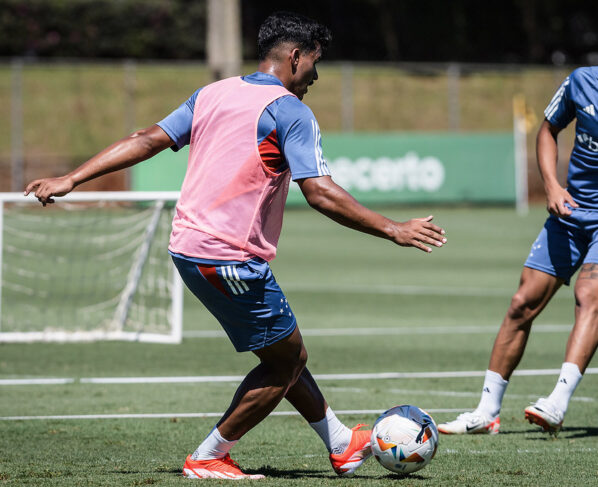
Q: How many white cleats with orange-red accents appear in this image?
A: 2